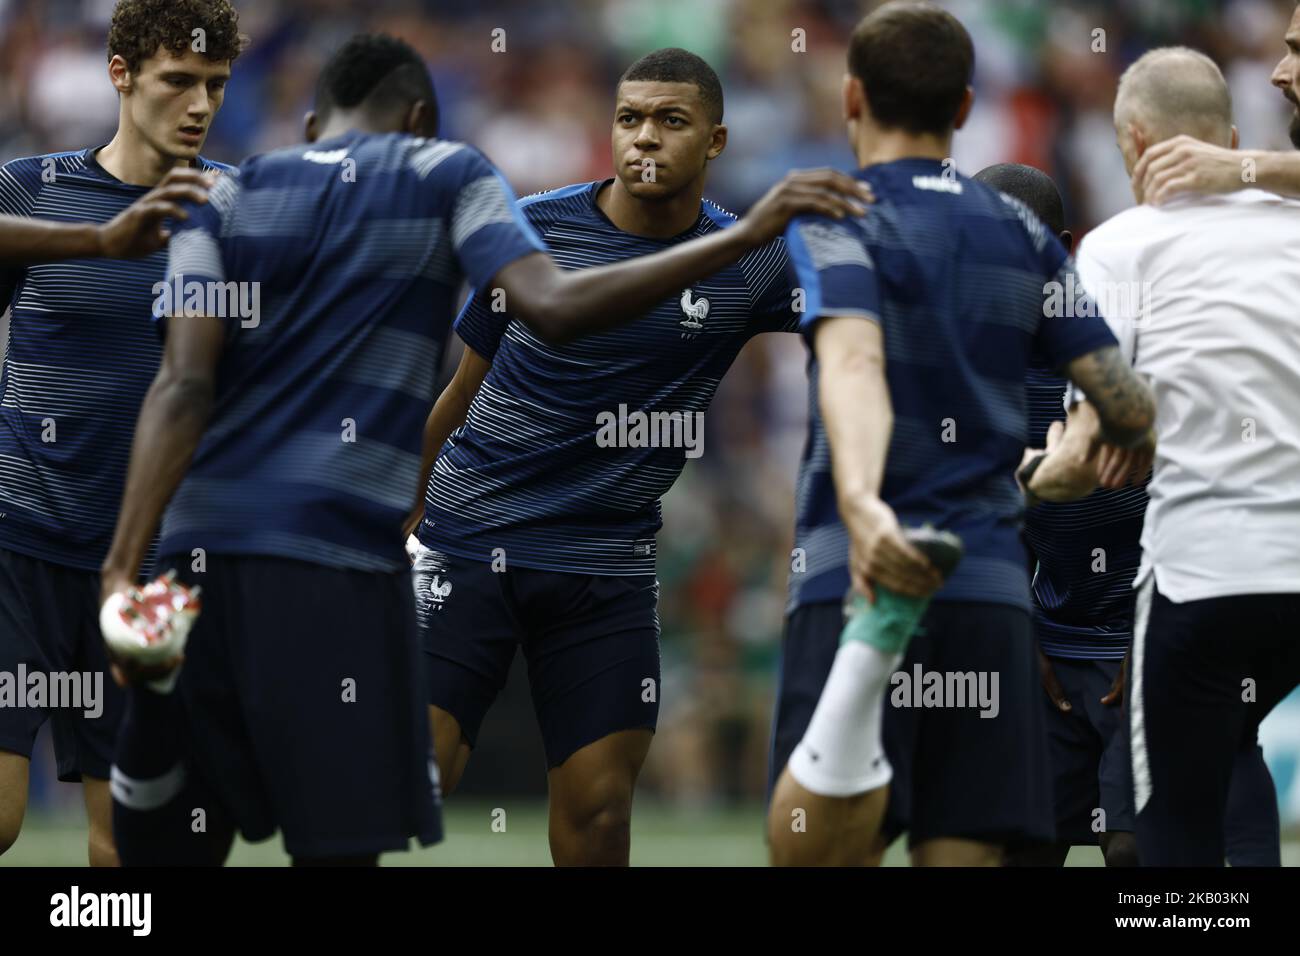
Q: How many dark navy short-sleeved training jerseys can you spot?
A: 5